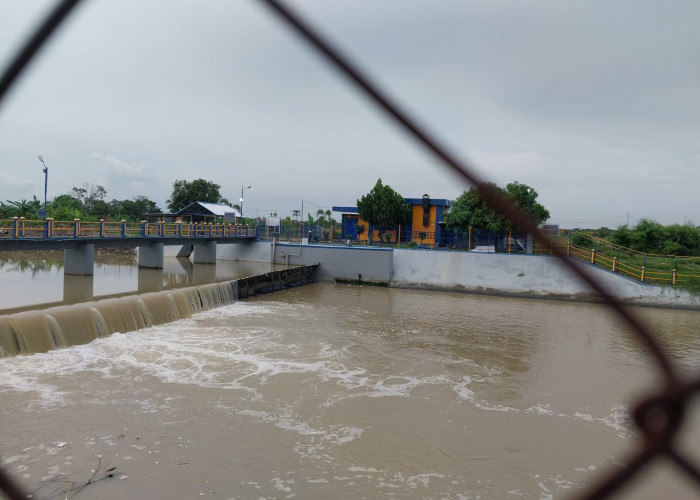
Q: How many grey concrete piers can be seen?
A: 3